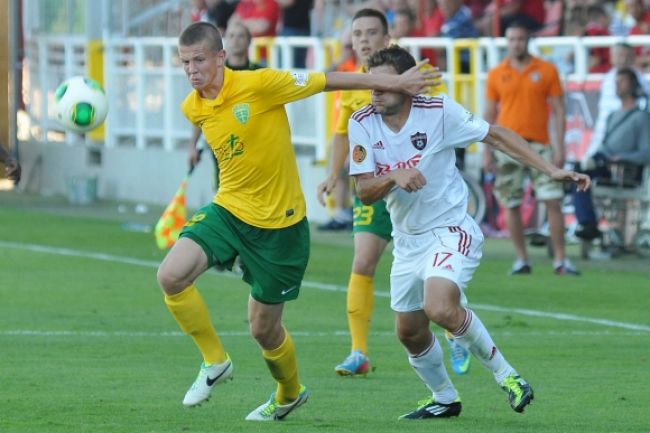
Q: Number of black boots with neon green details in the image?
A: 2